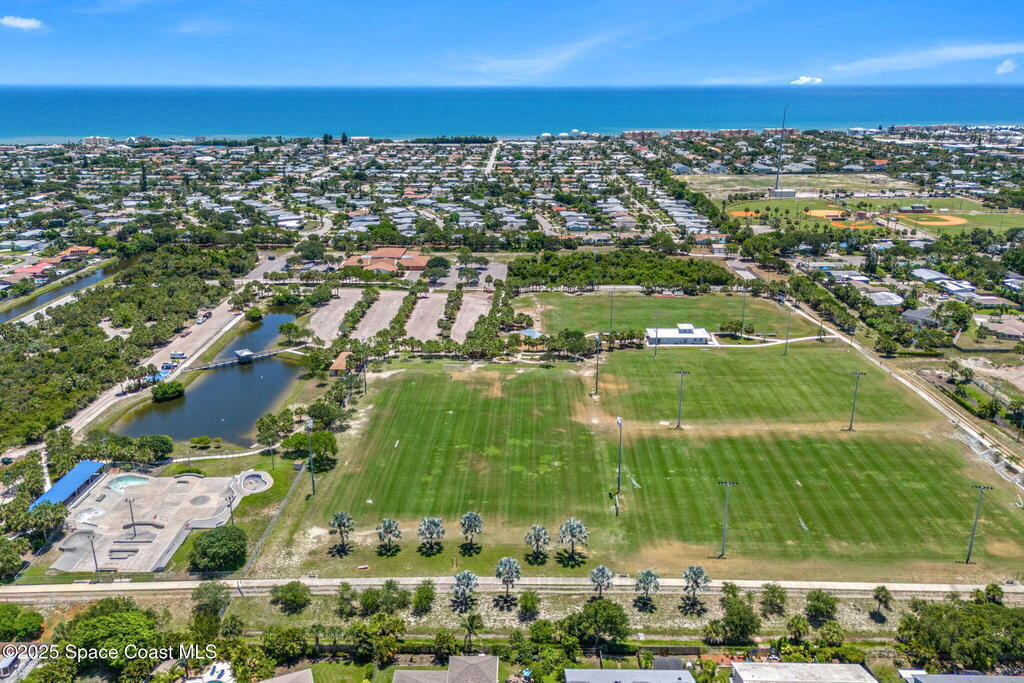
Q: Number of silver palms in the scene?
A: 11